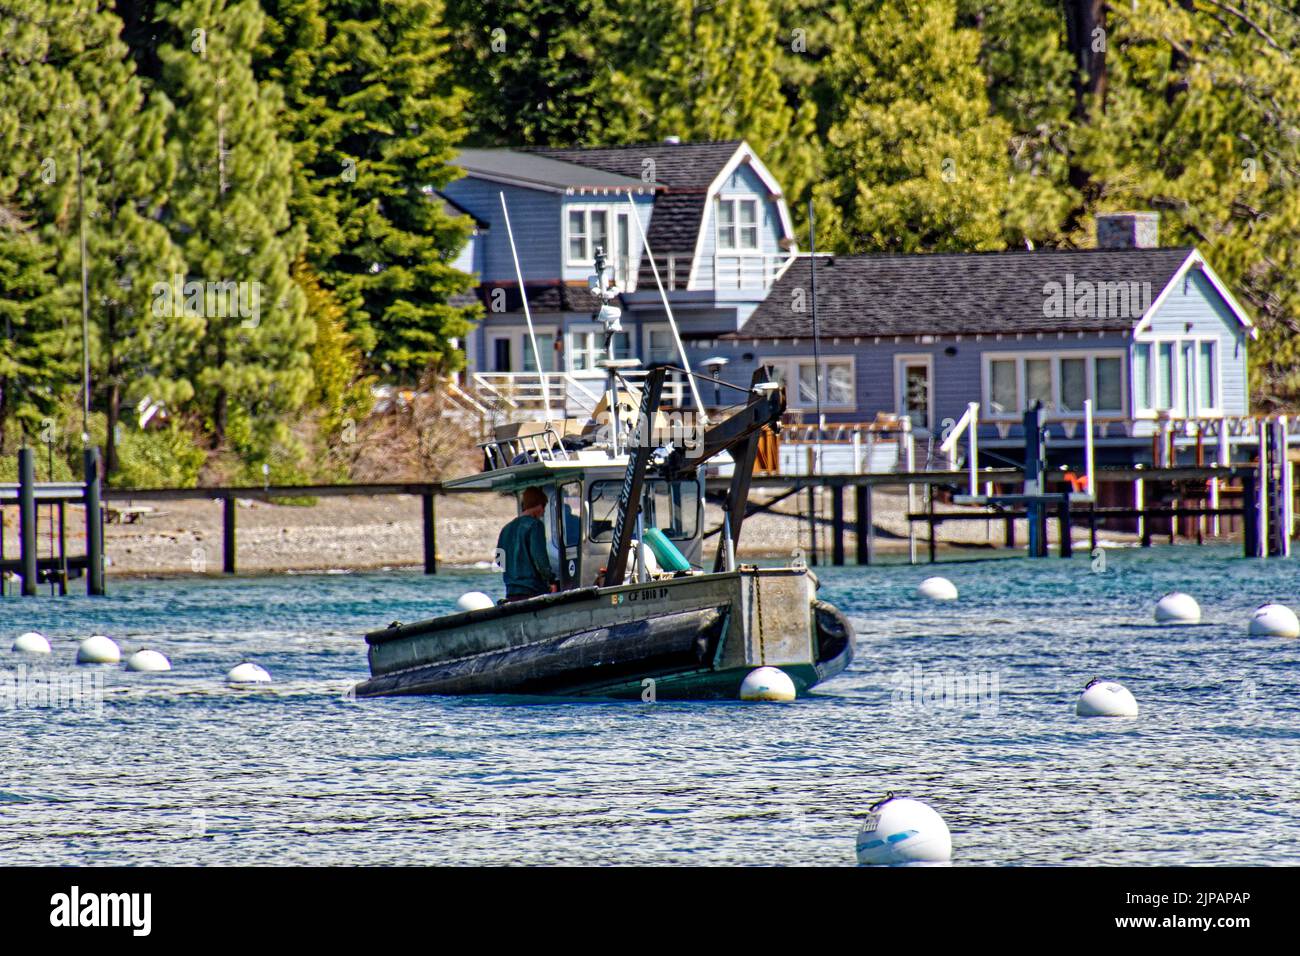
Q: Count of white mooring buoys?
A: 11